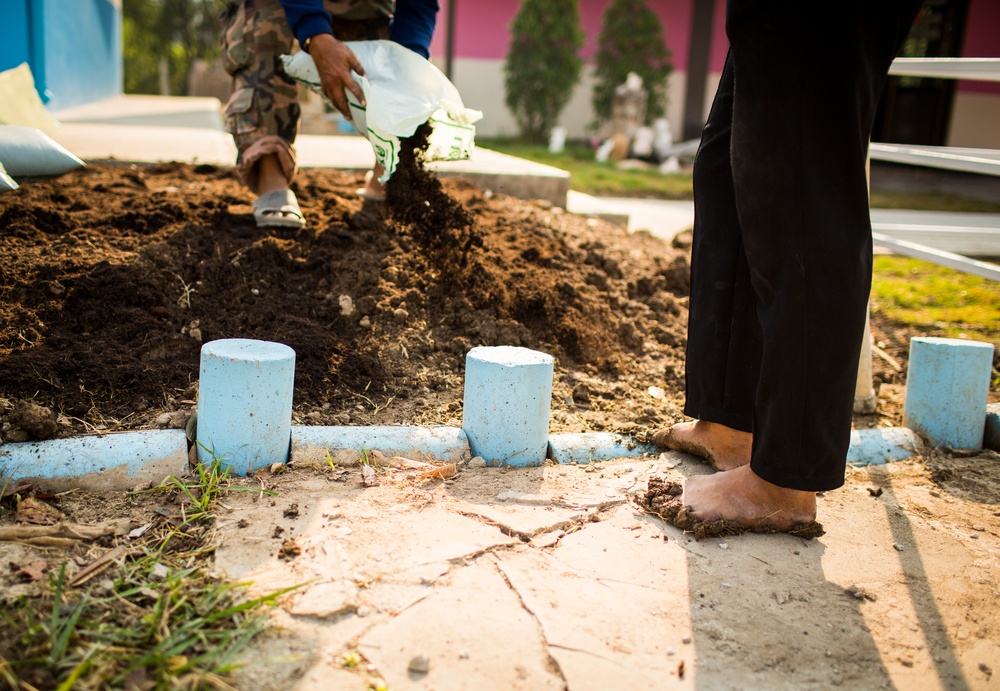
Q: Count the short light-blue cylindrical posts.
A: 3